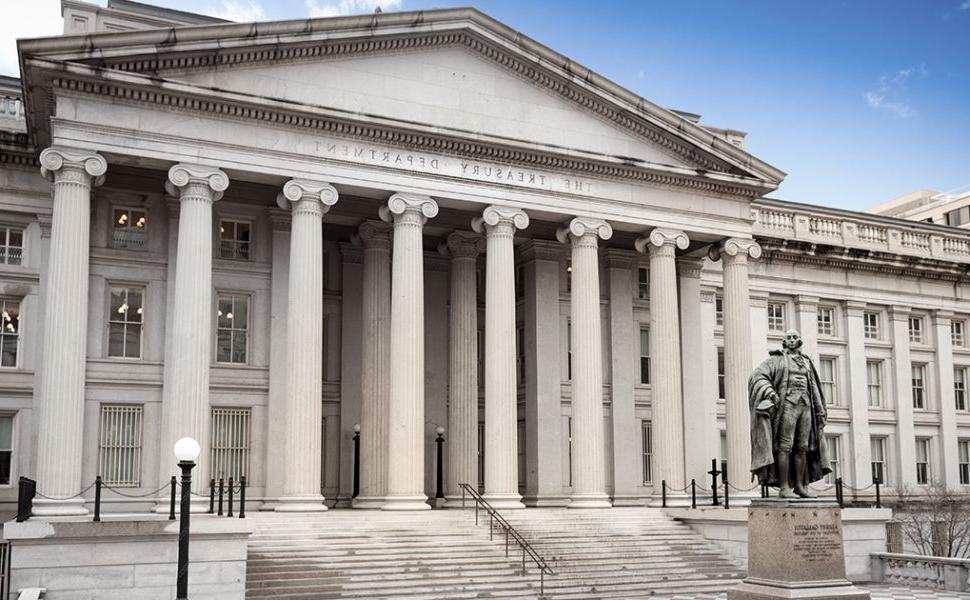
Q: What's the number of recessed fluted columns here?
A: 2